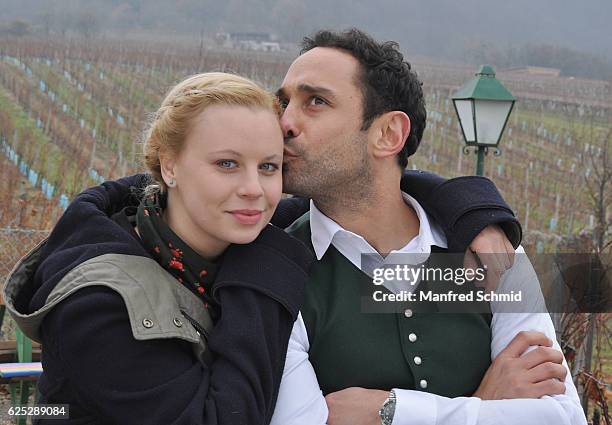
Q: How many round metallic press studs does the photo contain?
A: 2